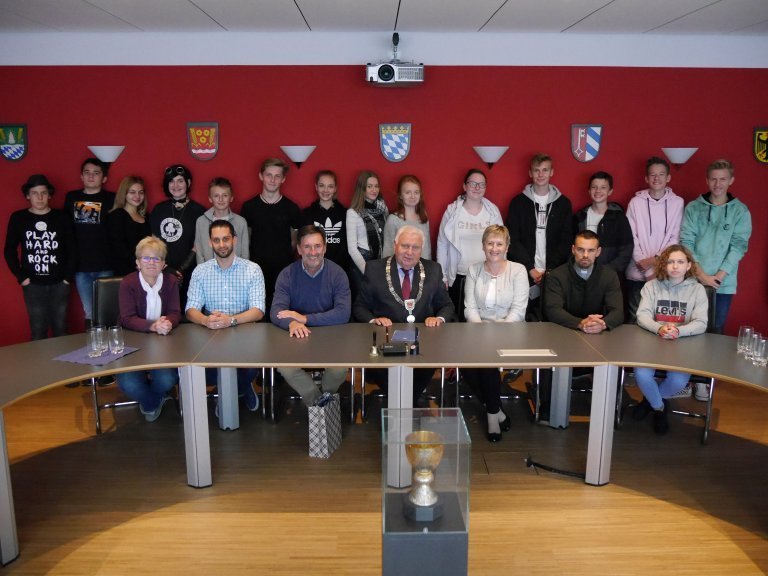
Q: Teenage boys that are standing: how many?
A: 8